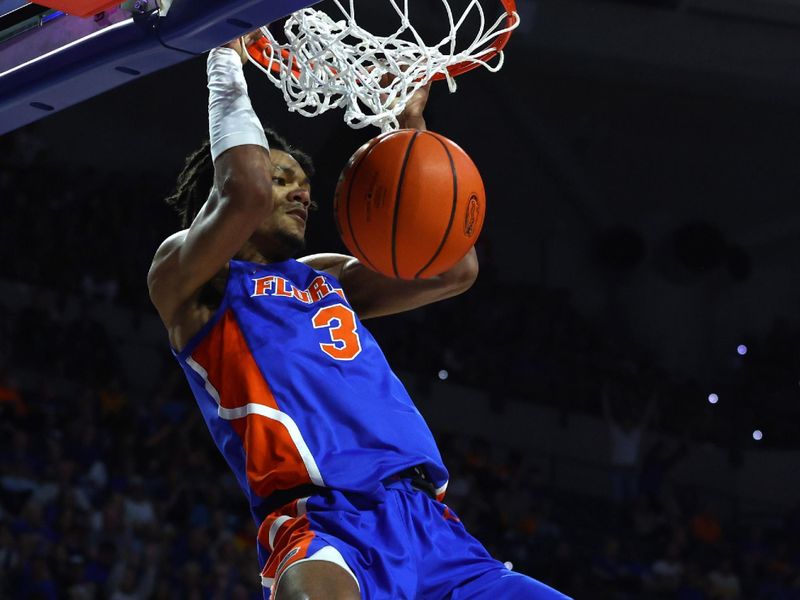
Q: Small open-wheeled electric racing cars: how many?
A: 0